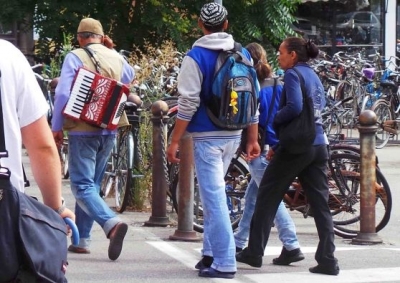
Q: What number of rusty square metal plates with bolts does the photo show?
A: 0